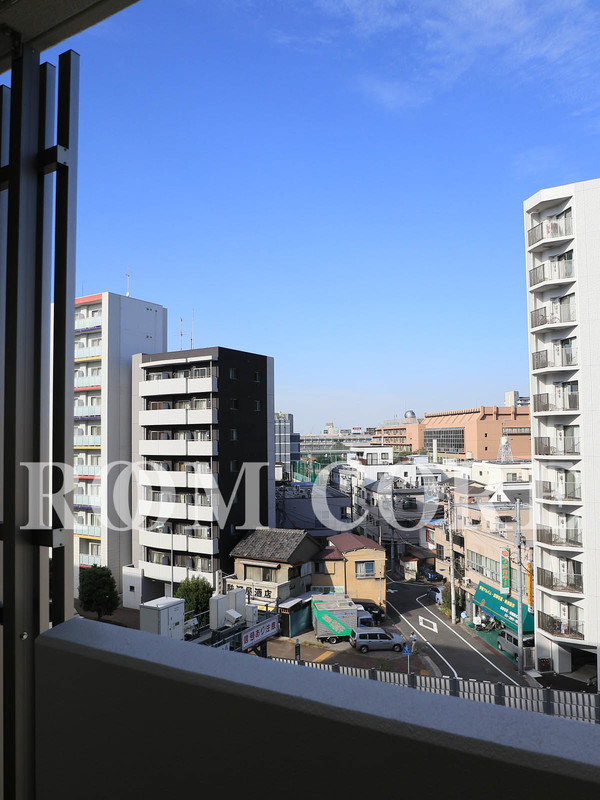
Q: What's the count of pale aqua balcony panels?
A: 9